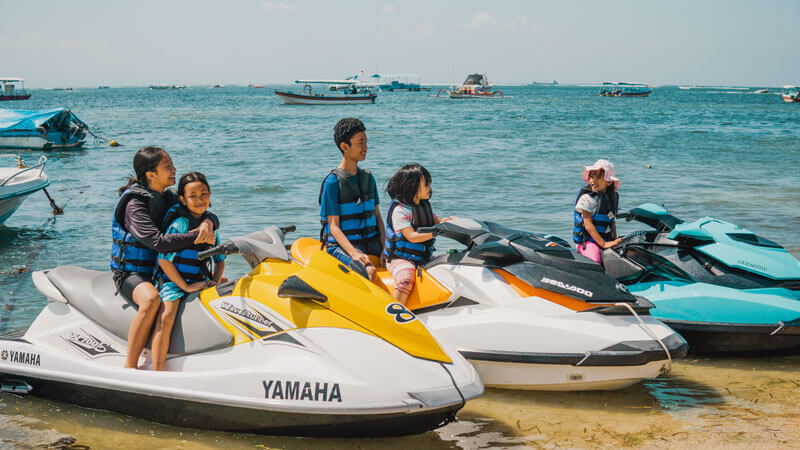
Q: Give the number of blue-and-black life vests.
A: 5